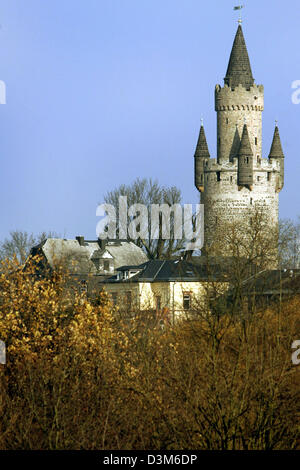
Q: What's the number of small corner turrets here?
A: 3